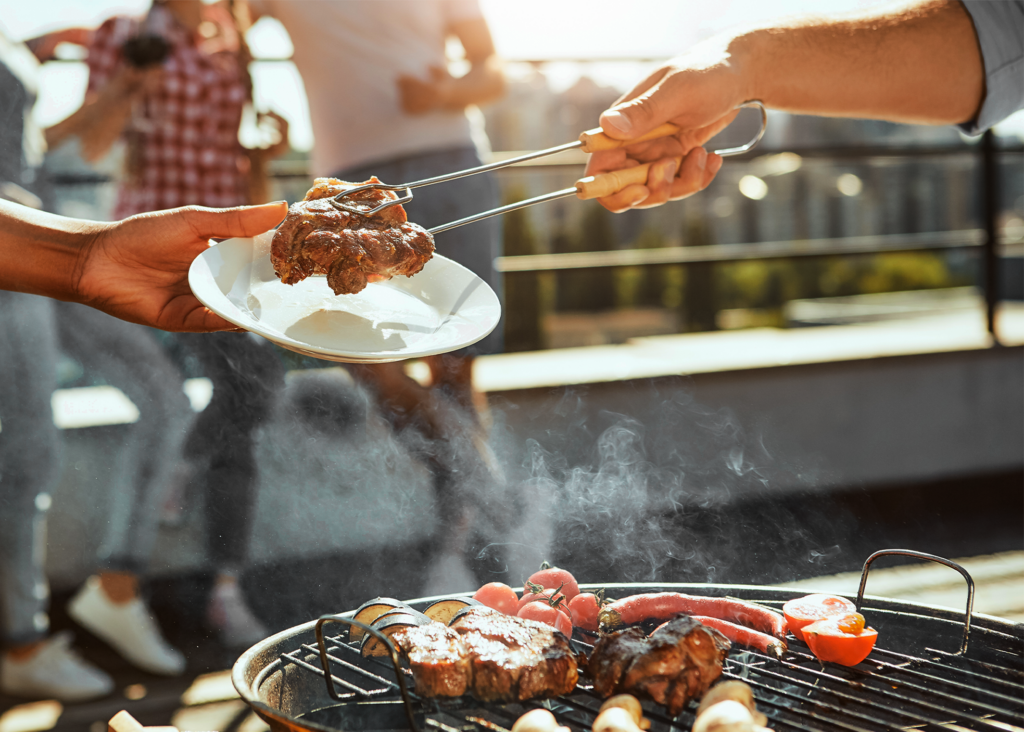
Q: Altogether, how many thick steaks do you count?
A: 3